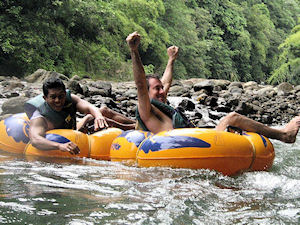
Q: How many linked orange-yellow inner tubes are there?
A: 2